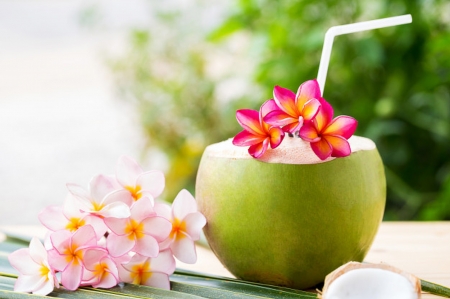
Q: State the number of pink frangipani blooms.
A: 12